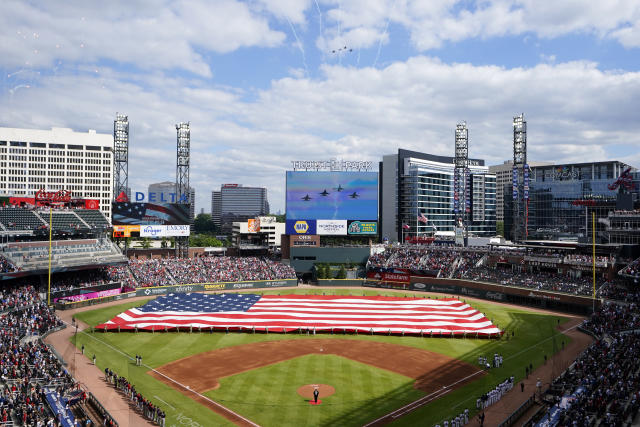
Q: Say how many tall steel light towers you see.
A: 4